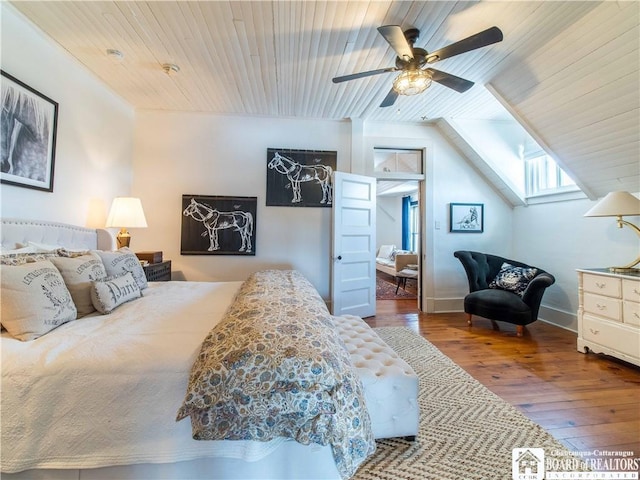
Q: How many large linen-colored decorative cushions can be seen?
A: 3